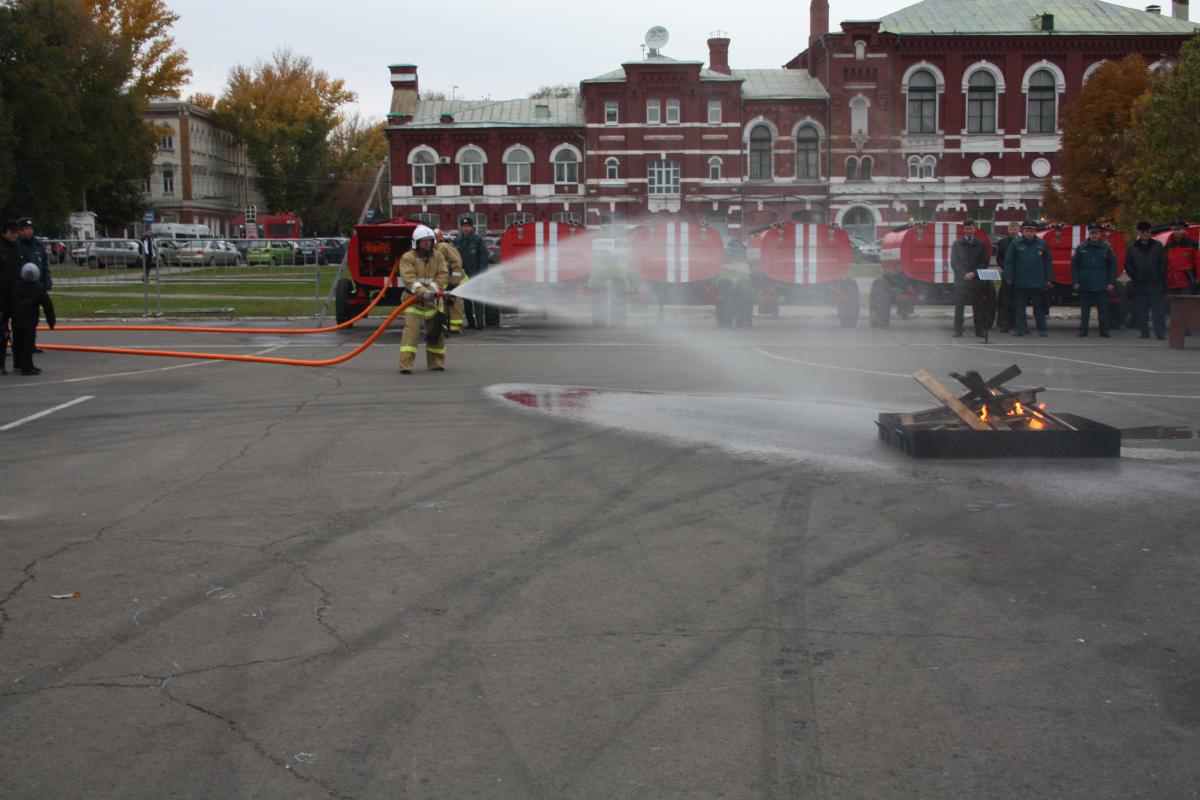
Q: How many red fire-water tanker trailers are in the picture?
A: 7